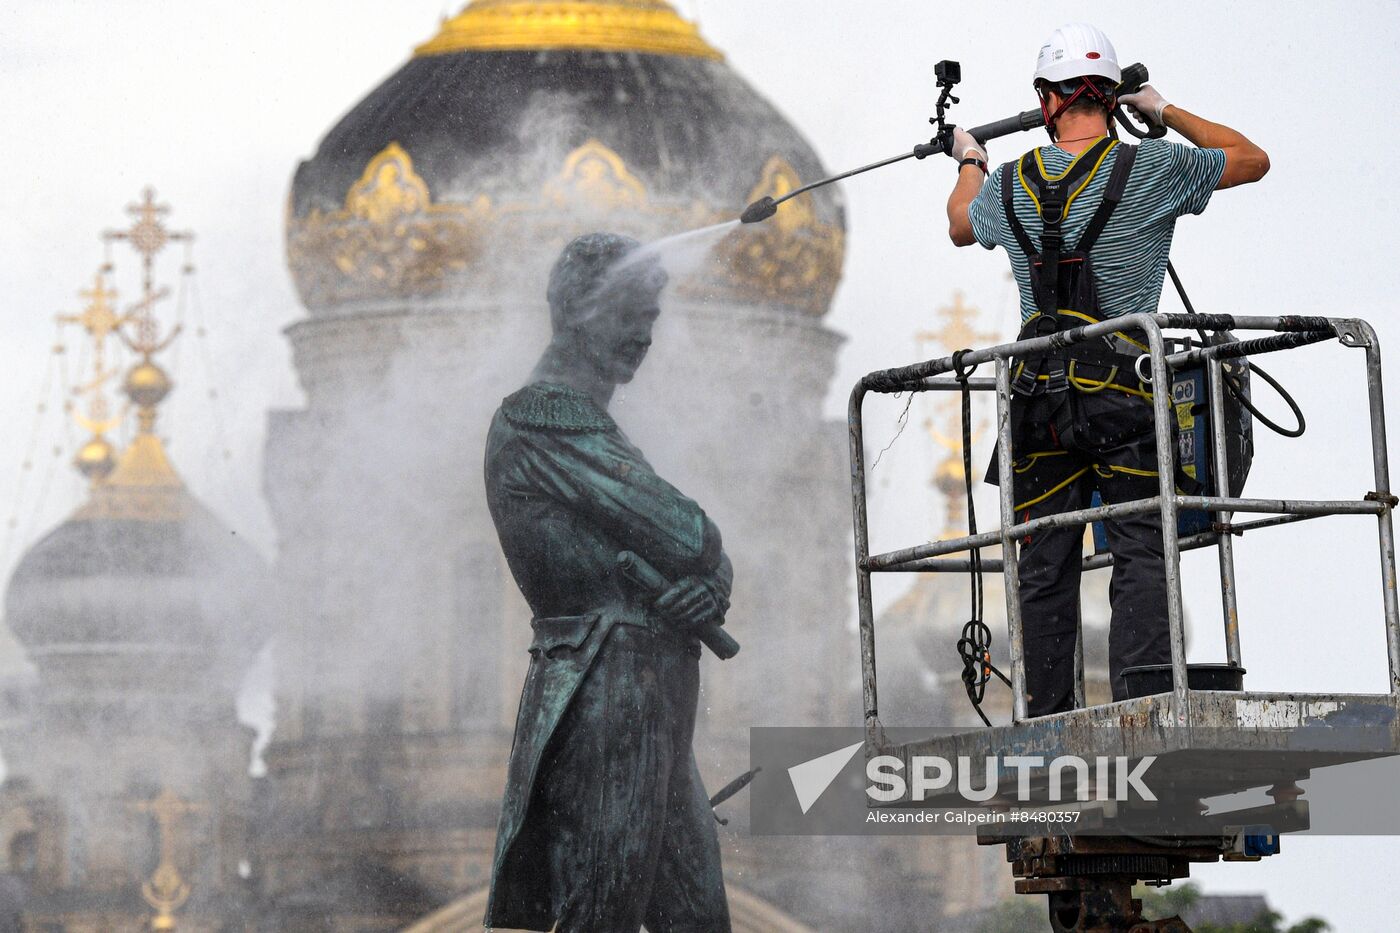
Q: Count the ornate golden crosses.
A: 4